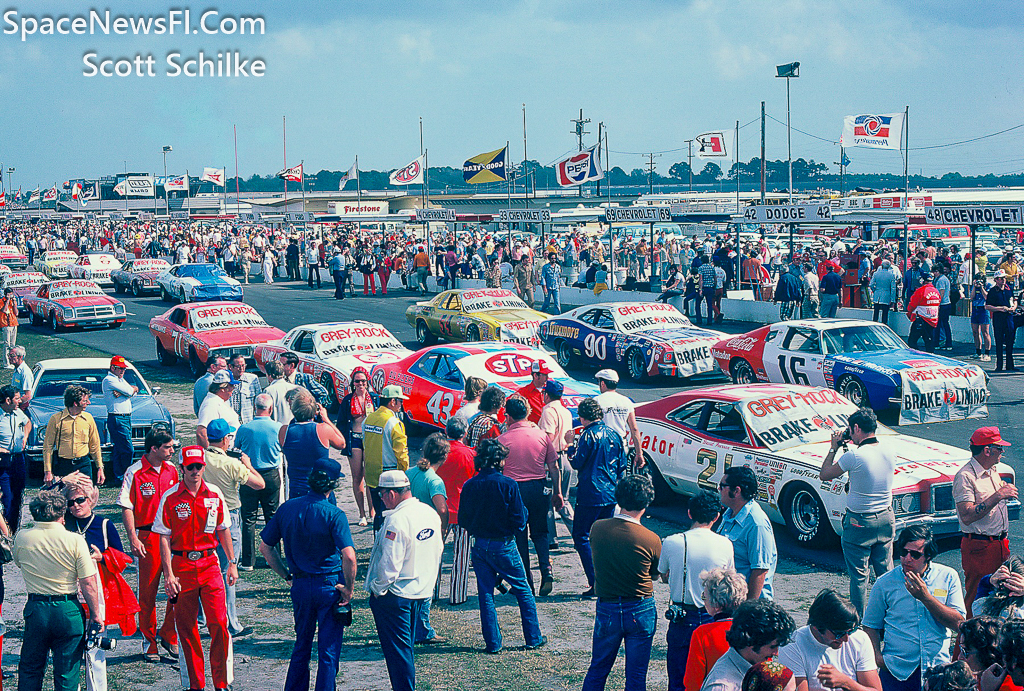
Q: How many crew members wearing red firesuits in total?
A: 2